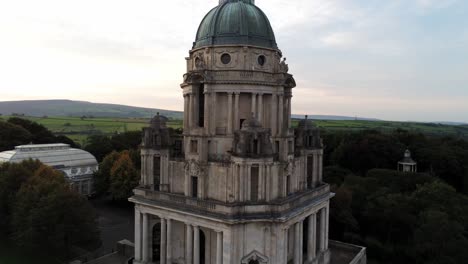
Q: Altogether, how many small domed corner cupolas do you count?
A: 3